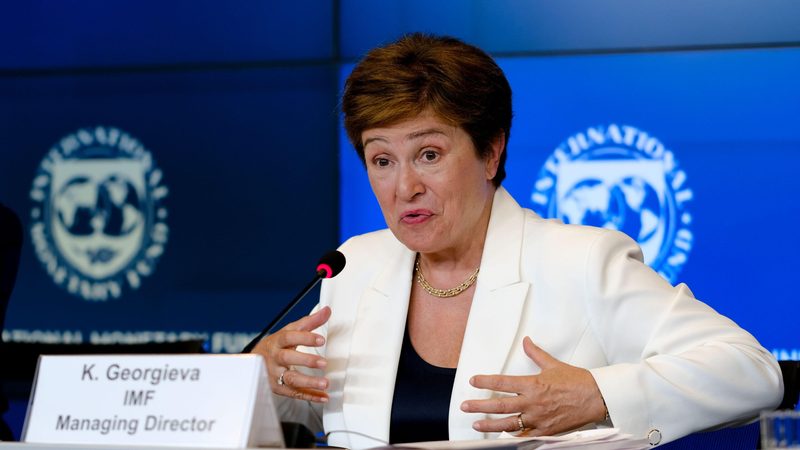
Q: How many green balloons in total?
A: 0